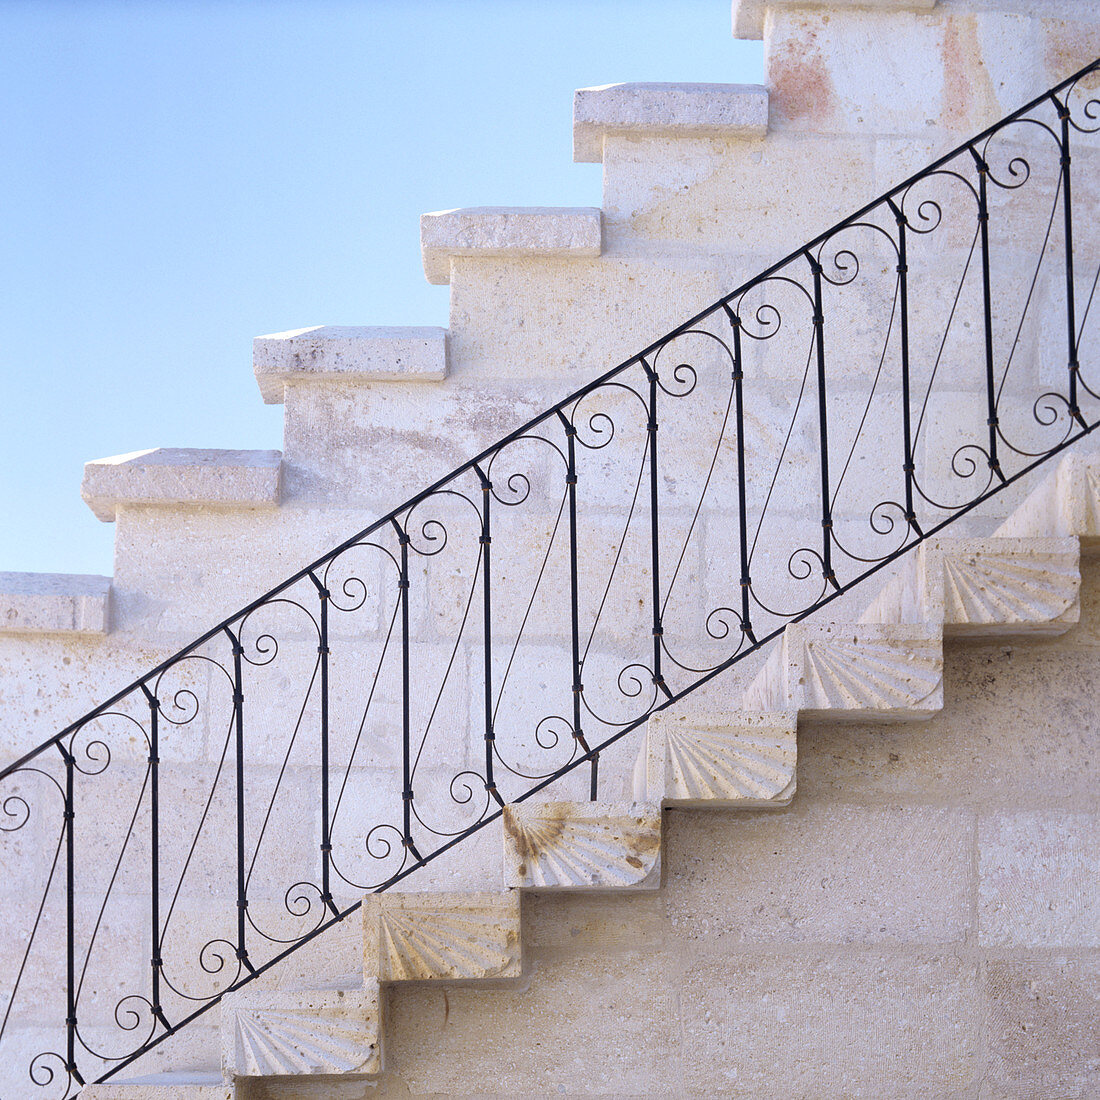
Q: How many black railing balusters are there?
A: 13